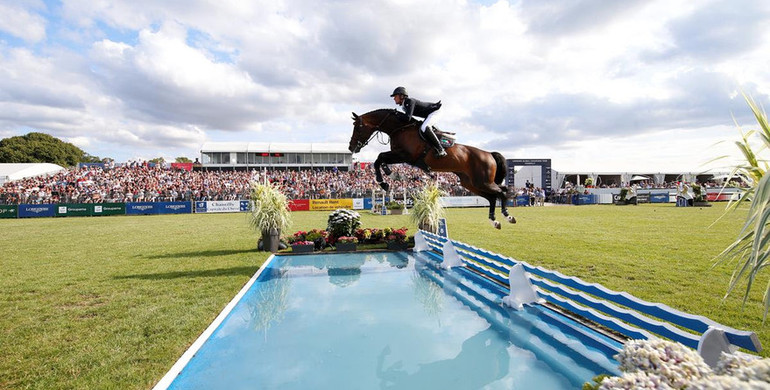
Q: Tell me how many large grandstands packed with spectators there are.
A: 1